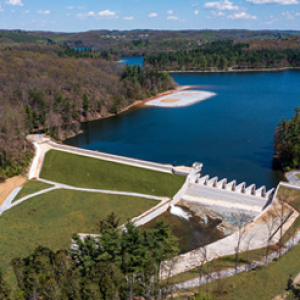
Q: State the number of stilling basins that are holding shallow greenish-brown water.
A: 1